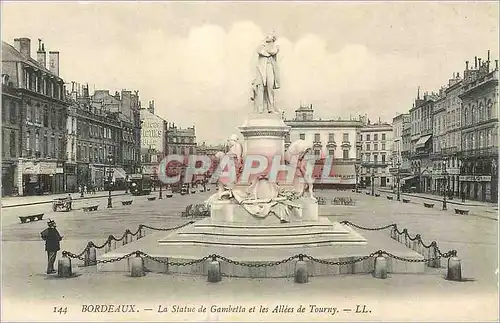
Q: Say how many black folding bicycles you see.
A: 0